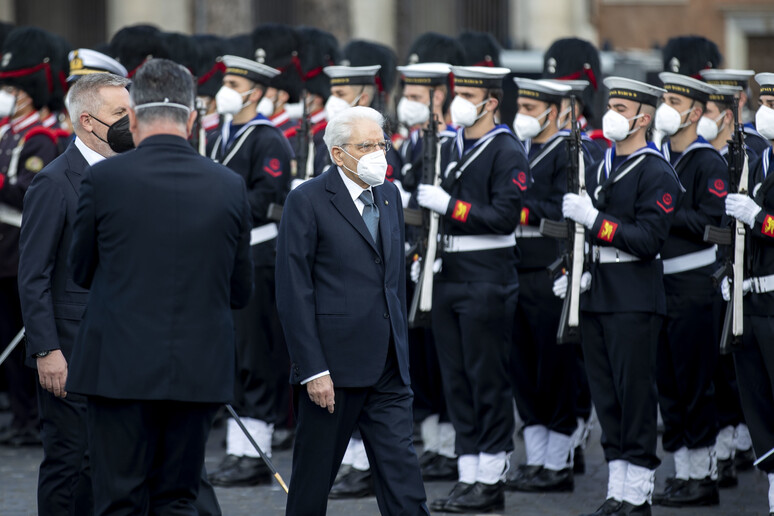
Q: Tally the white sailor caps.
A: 11